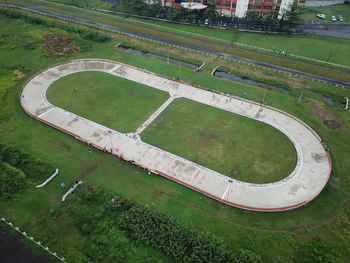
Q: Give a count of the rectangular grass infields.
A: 2